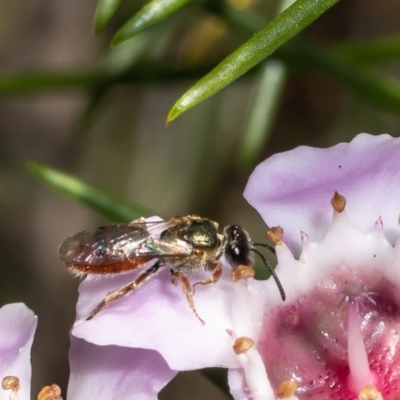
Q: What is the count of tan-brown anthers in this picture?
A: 8